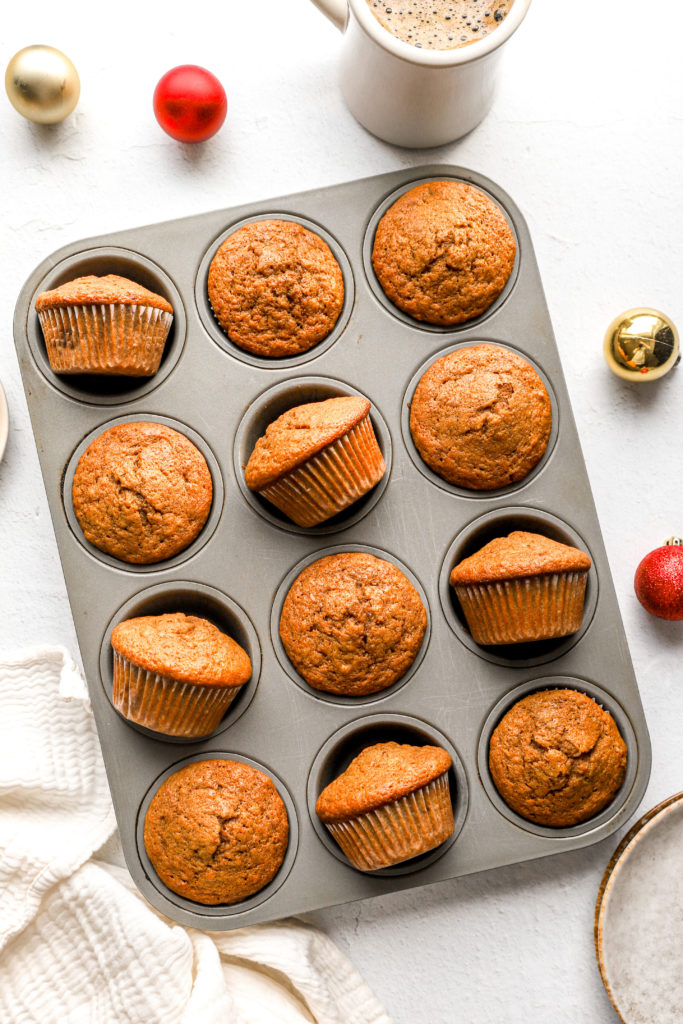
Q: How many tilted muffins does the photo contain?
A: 5